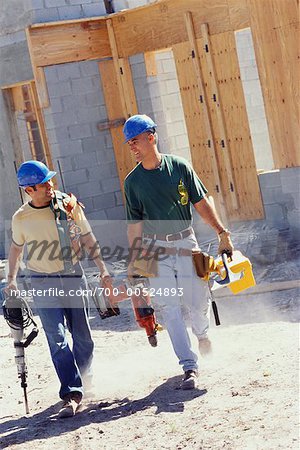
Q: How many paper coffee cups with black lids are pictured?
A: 0